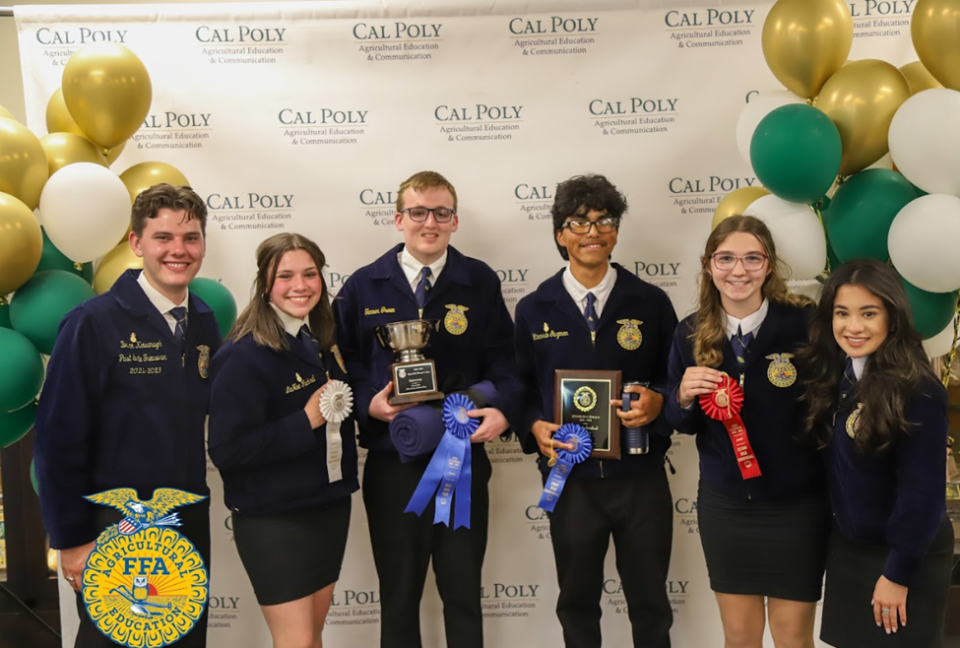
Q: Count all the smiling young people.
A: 6